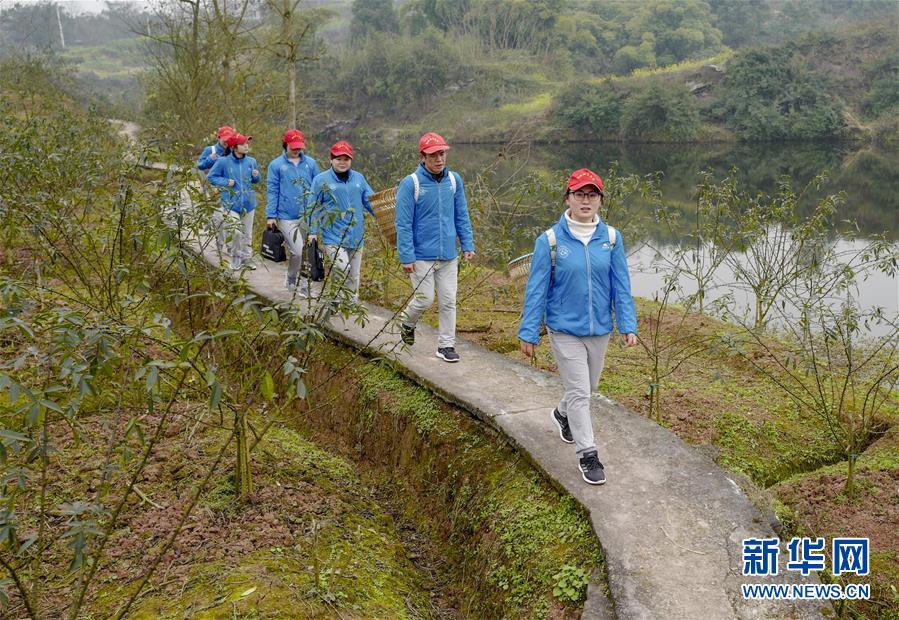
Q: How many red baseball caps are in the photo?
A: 6